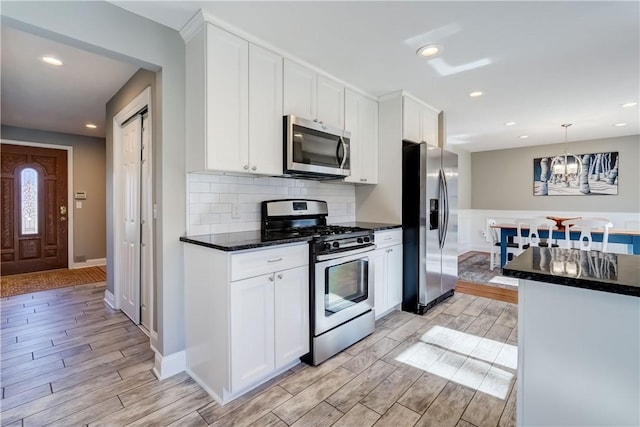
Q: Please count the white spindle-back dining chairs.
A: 3